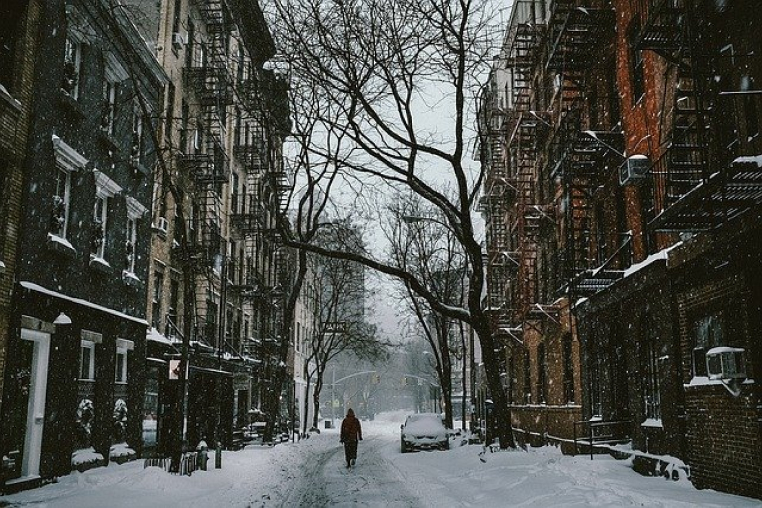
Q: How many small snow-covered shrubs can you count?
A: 2